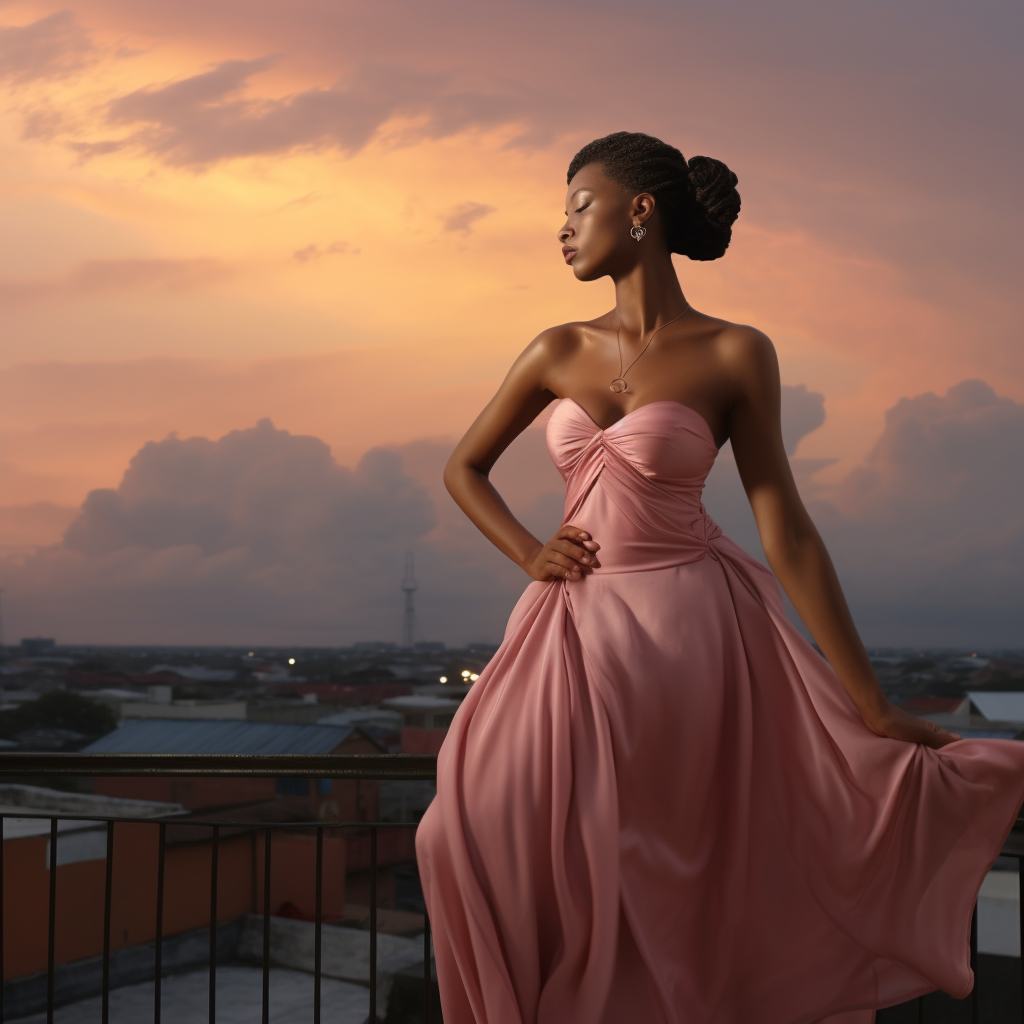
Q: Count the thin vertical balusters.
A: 12